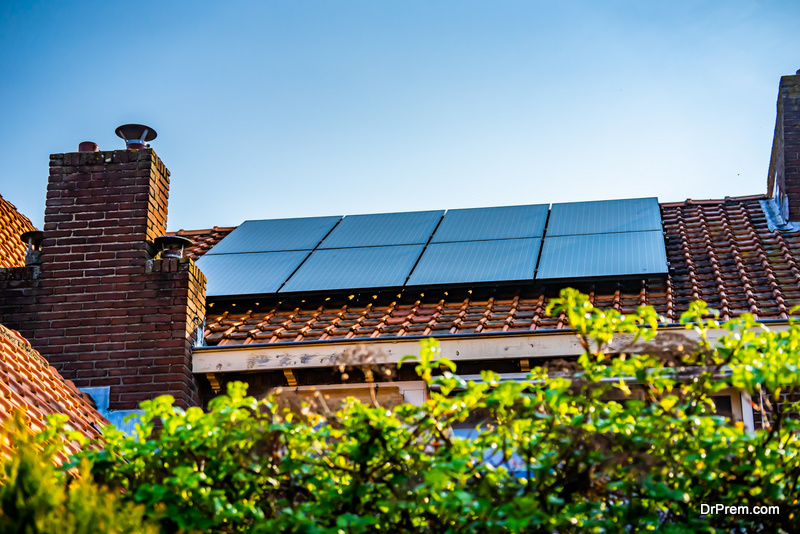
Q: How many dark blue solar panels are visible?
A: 8